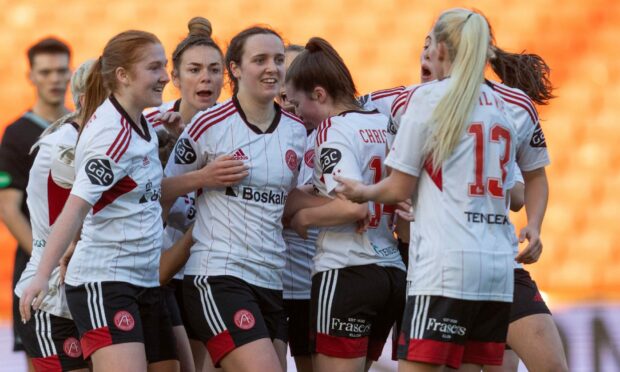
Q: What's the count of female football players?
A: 8